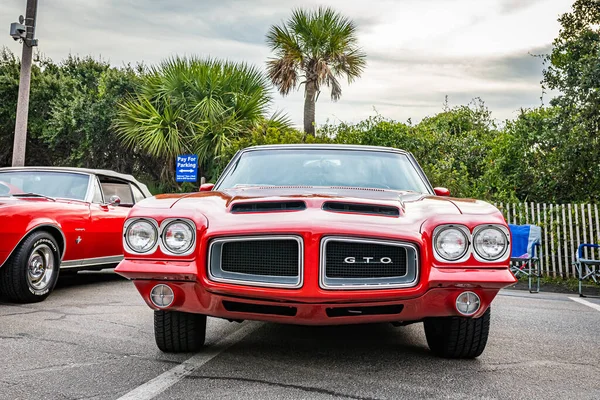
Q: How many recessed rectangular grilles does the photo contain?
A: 2